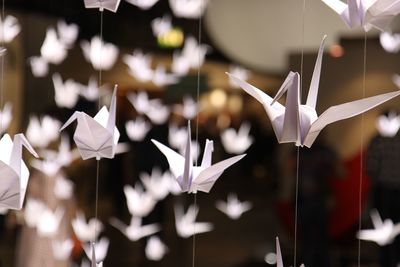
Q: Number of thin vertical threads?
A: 5